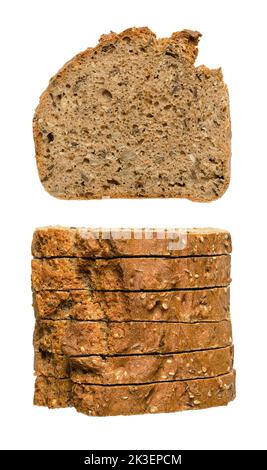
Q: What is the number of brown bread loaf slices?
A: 7